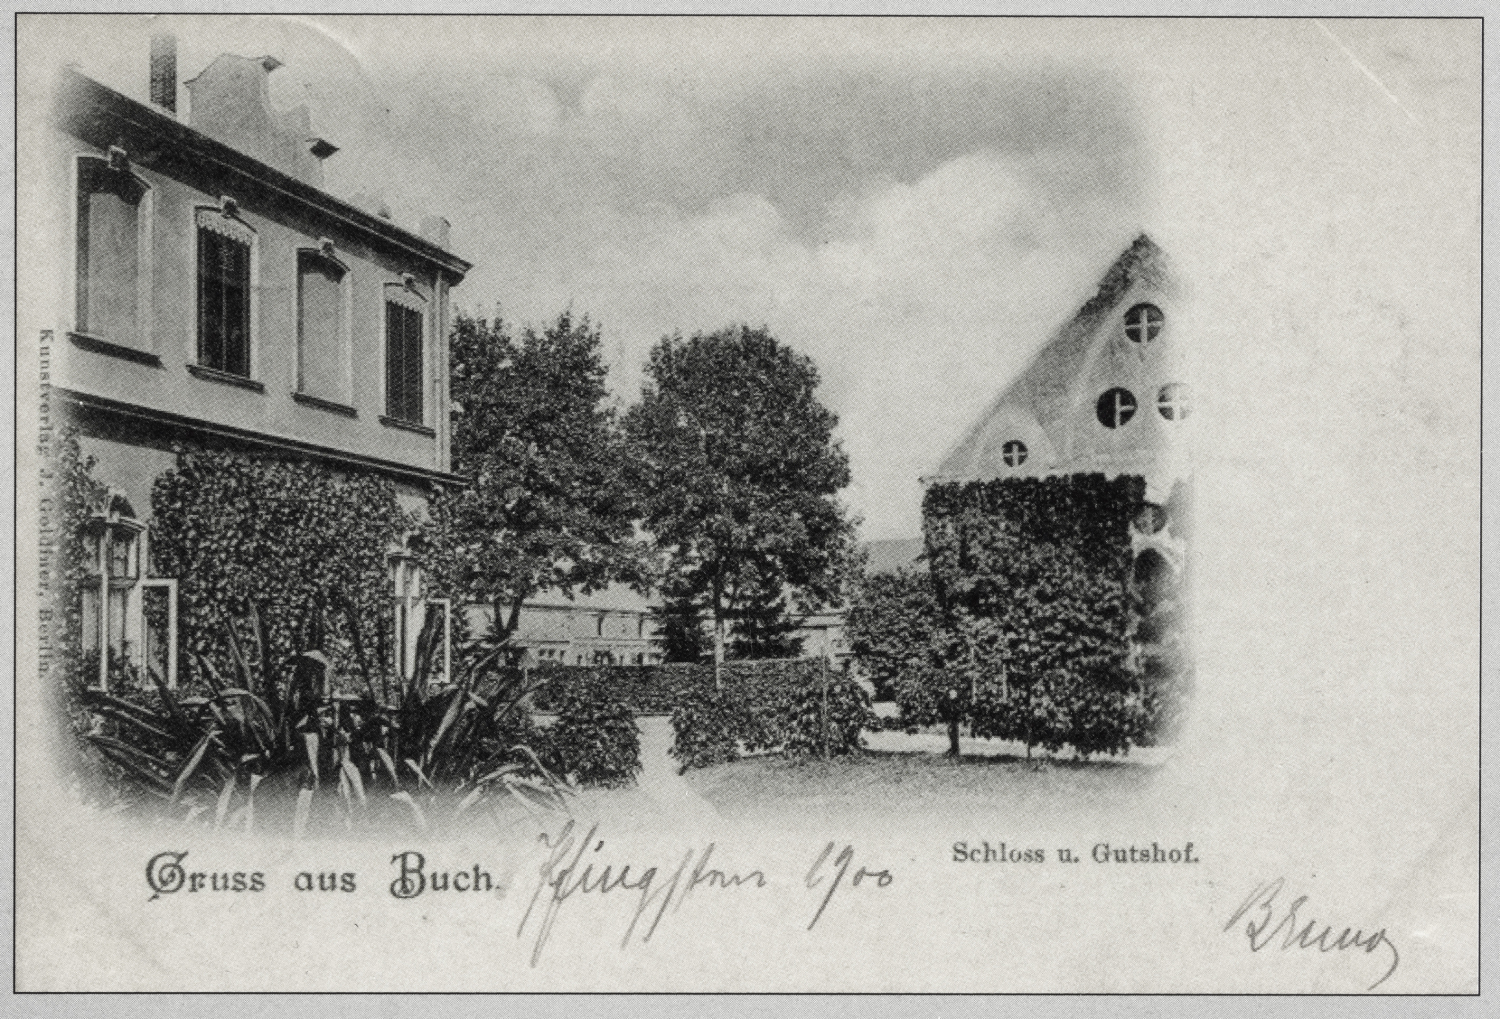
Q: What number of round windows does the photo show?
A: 5